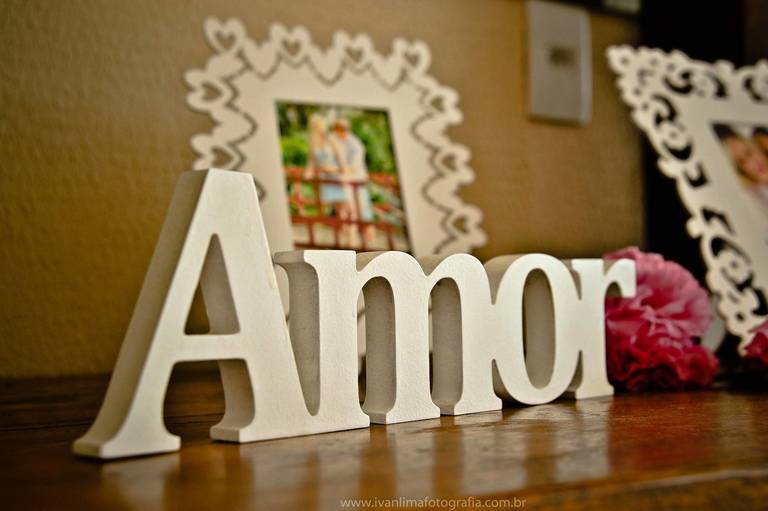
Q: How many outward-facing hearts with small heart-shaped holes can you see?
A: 9